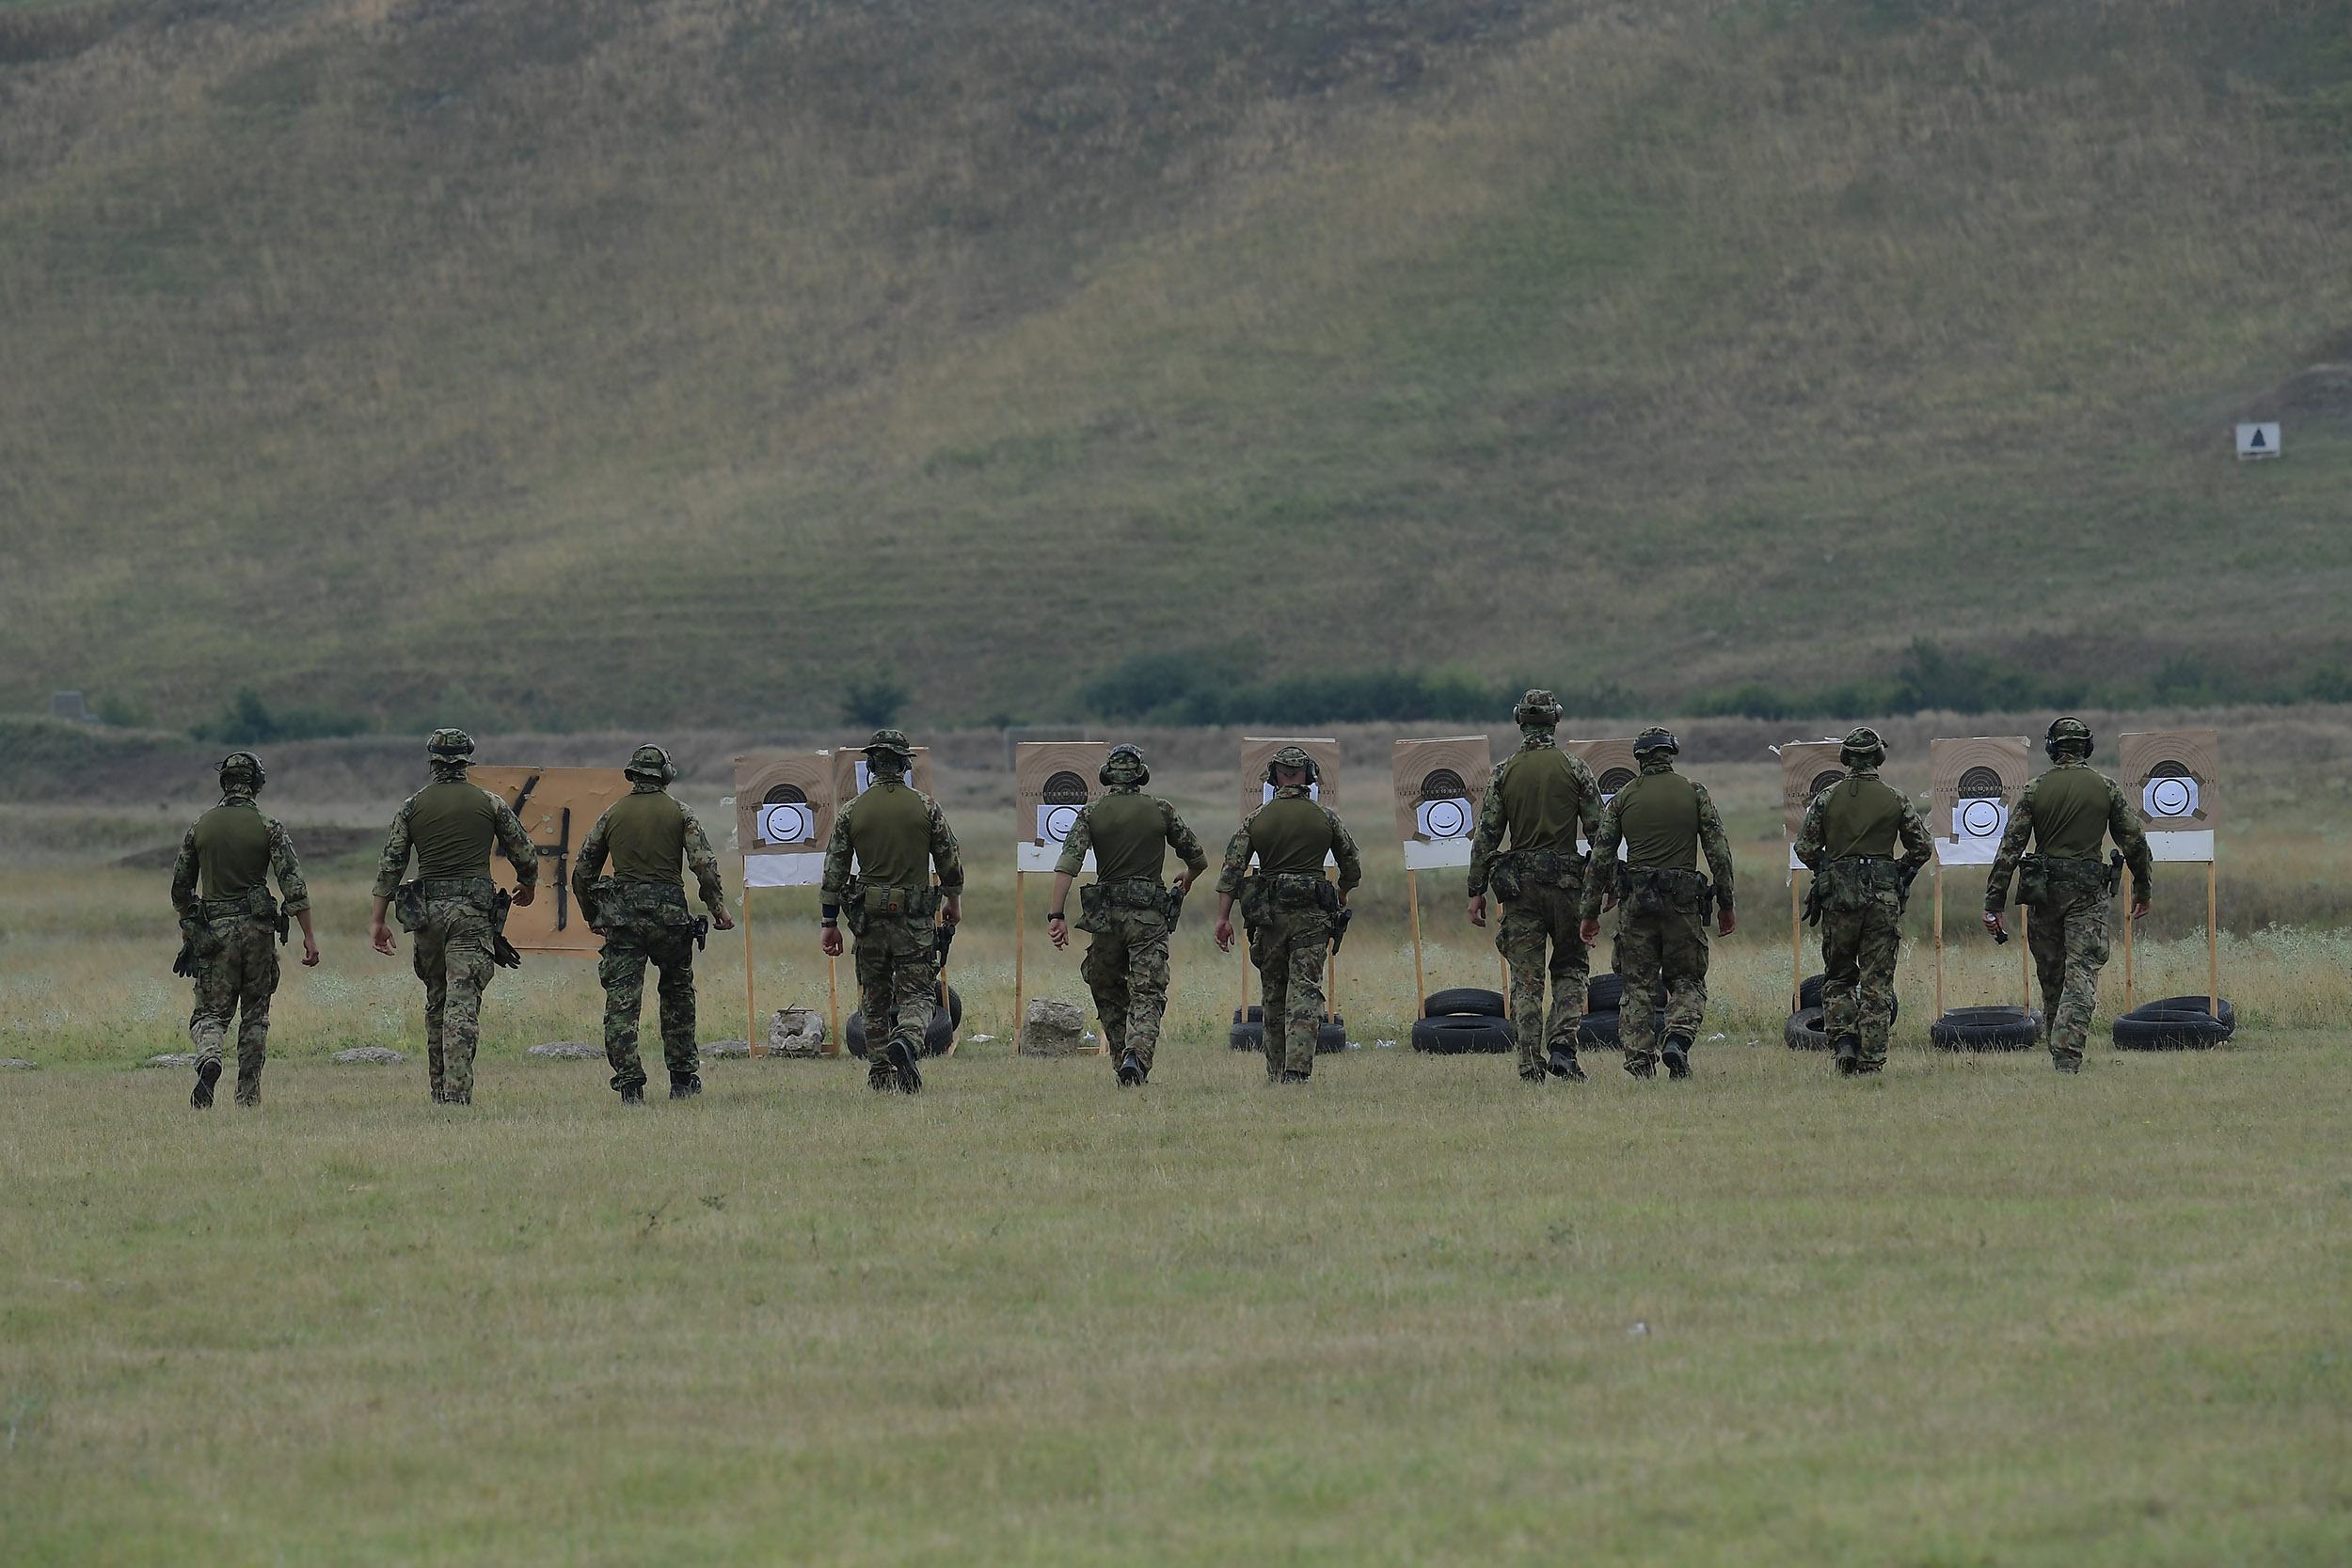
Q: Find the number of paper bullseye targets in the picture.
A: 9